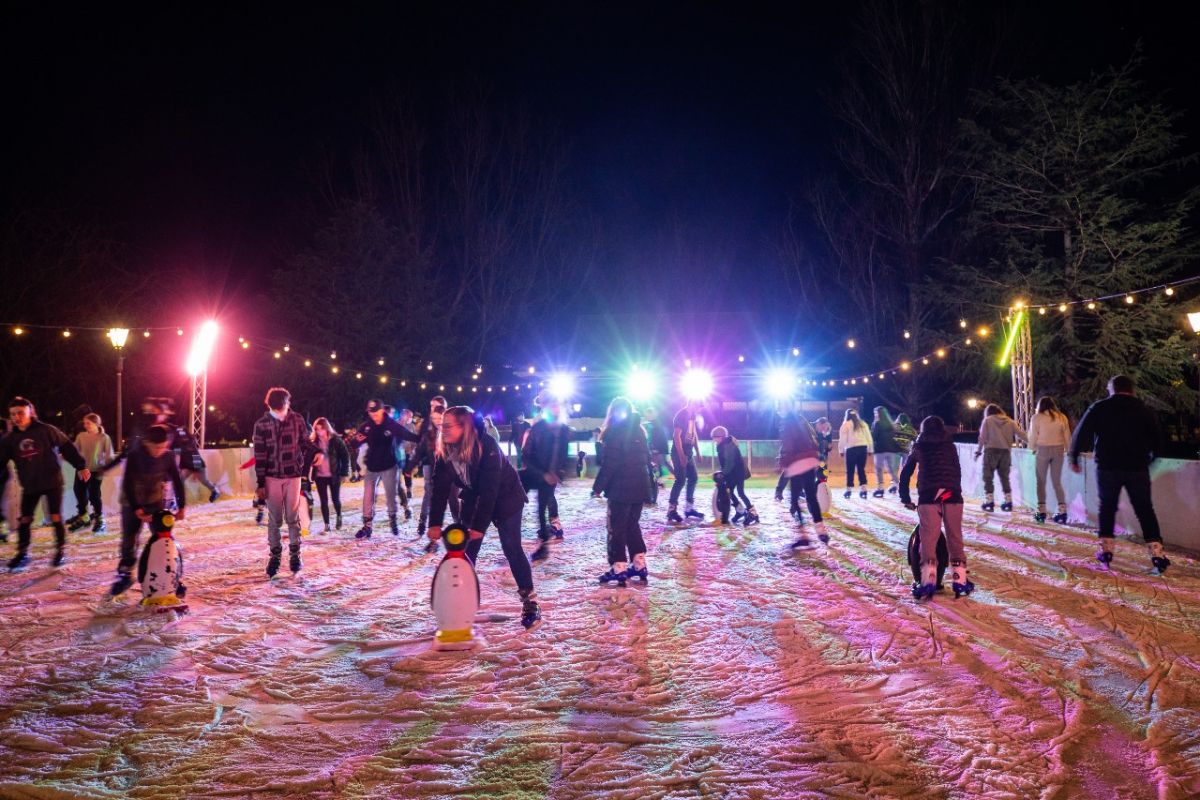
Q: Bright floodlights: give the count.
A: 4